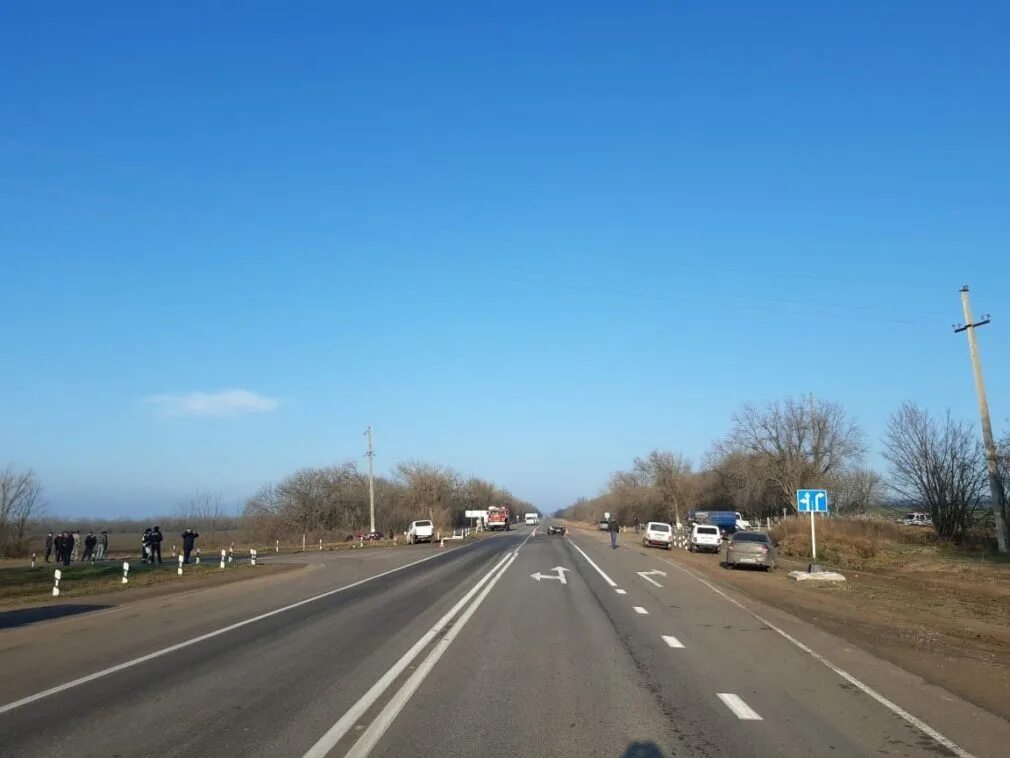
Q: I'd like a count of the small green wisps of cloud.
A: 0